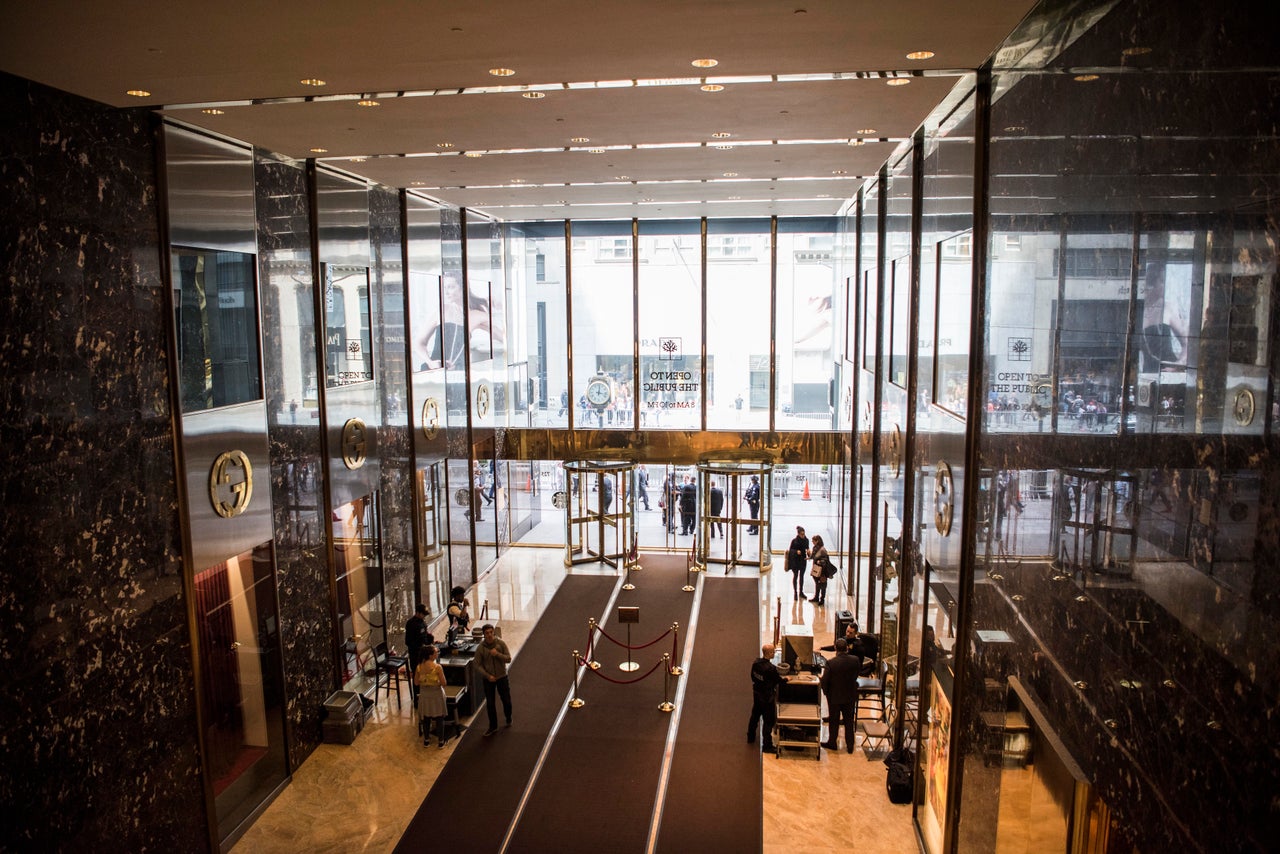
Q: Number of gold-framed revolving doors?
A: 2